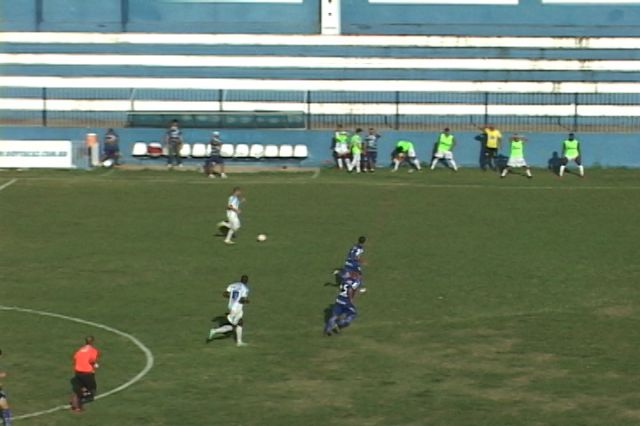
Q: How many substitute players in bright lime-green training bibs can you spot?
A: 6